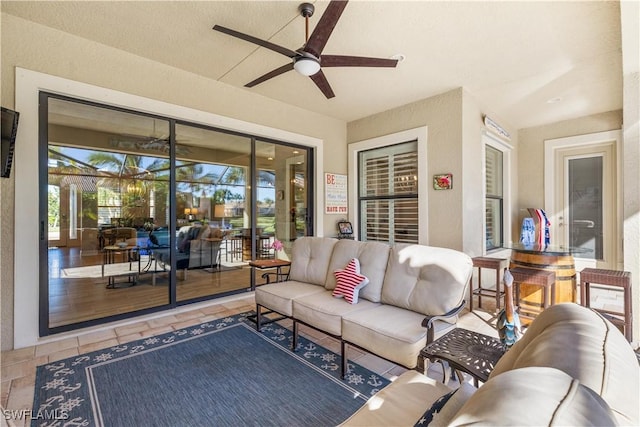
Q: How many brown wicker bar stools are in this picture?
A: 3